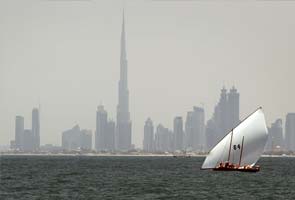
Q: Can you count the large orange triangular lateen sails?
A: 0